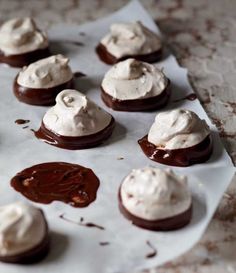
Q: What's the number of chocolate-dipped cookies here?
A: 8